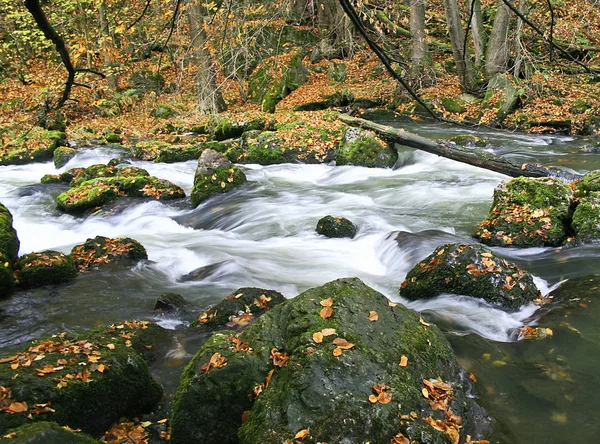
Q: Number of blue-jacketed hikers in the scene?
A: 0